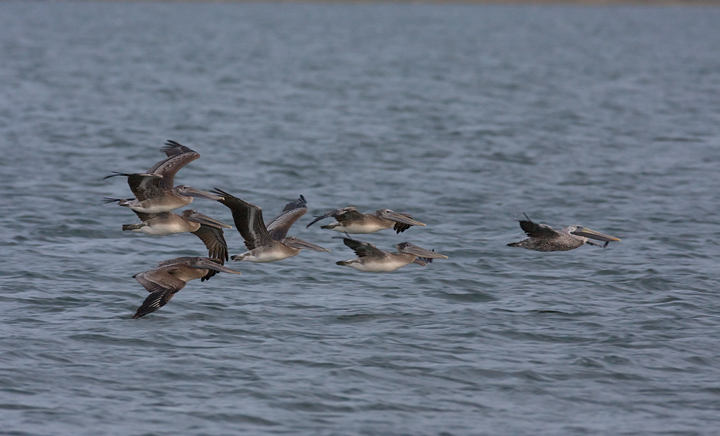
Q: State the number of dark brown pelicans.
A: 7